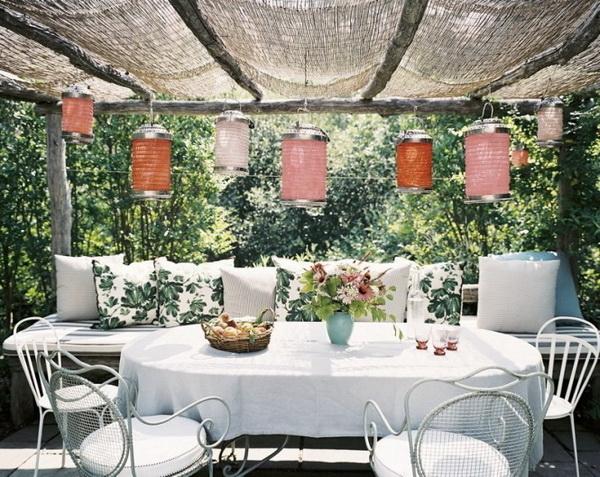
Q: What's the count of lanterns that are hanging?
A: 8